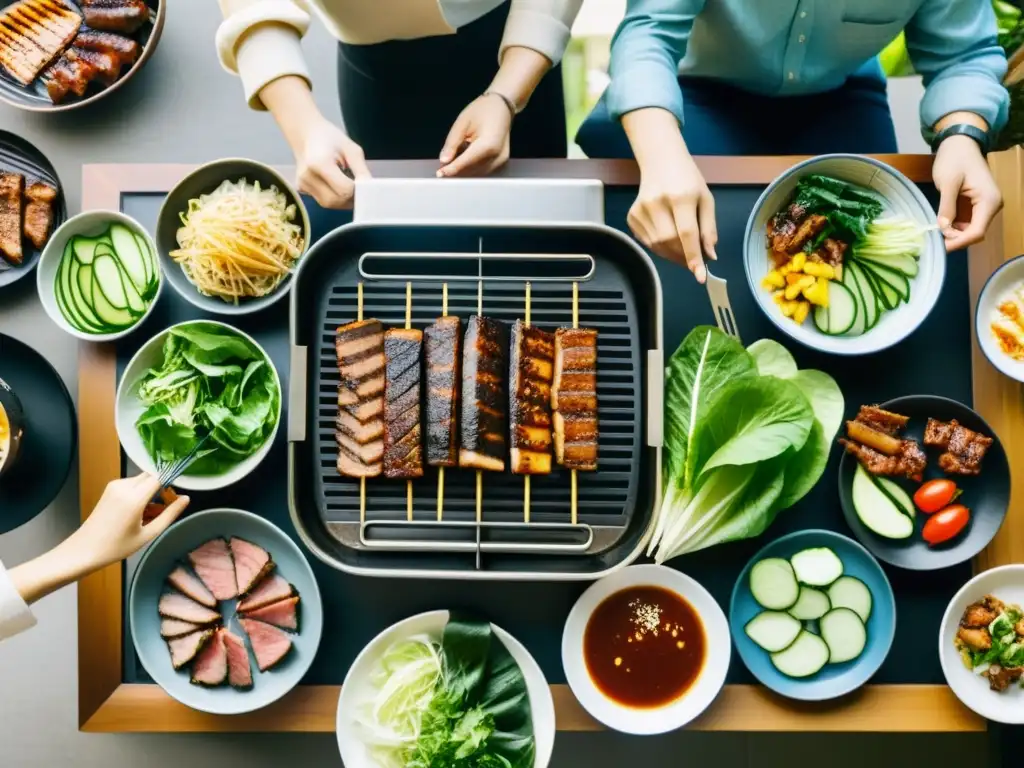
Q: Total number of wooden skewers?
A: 6